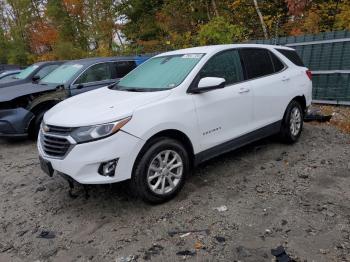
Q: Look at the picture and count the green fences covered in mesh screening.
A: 1